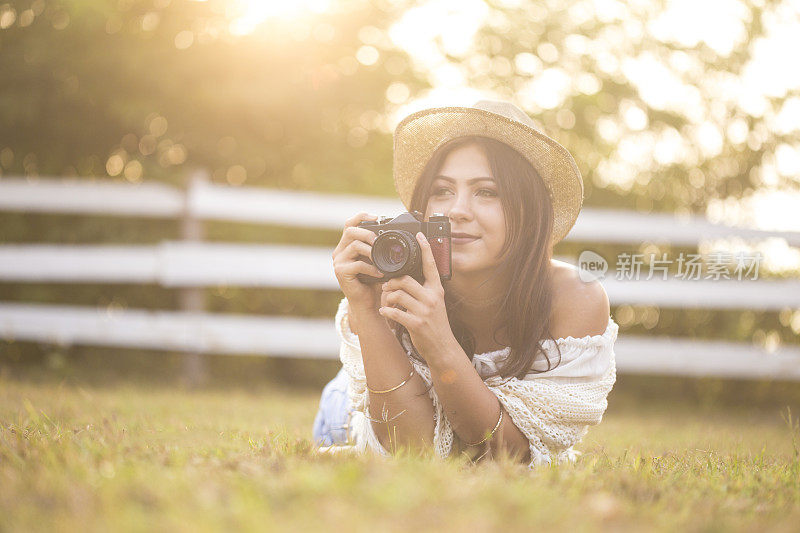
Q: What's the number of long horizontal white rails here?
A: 3